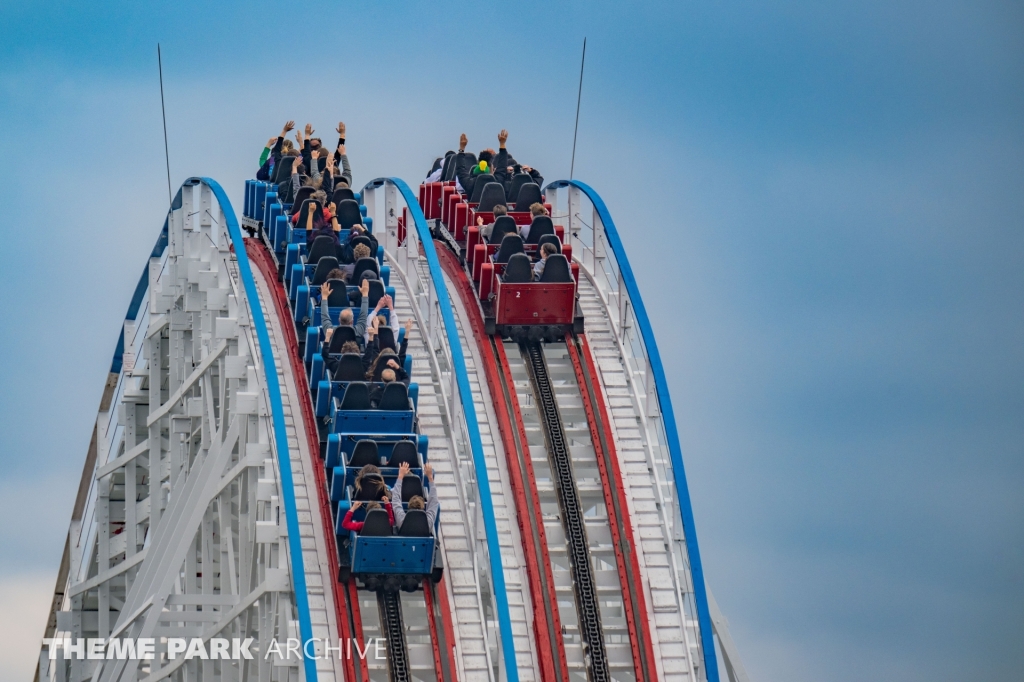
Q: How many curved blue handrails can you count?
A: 3